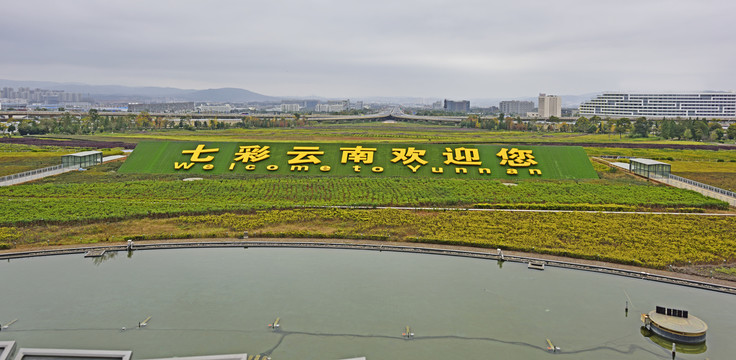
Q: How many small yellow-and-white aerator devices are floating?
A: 5